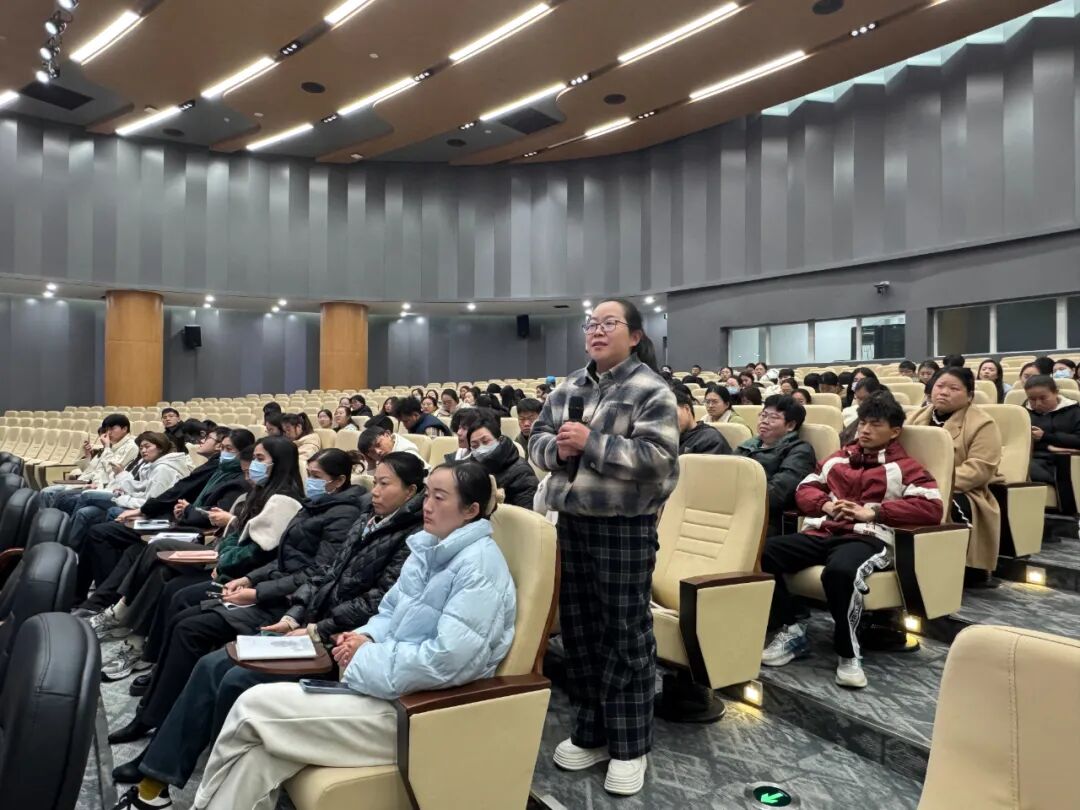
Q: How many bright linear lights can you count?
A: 12